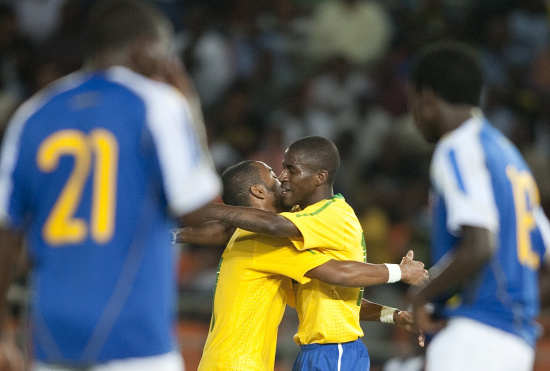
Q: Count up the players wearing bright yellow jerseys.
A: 2